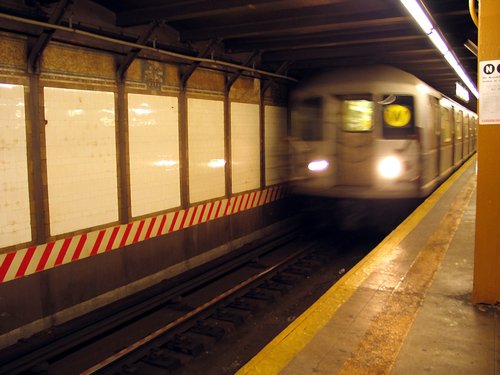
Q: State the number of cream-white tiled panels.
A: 6